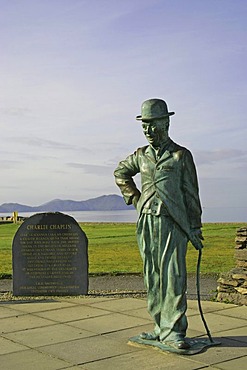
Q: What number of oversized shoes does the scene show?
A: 2